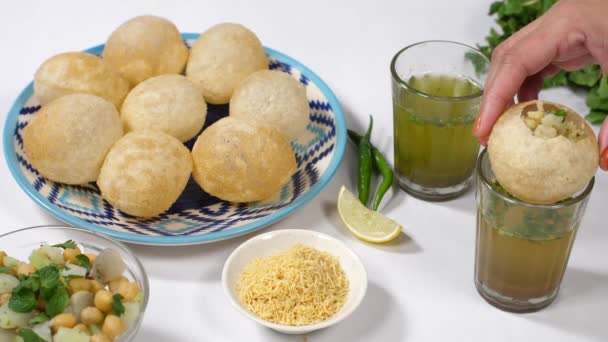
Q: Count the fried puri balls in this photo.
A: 9